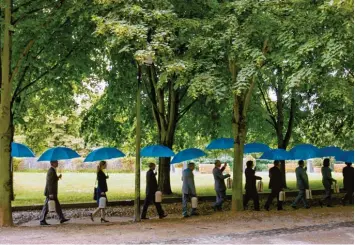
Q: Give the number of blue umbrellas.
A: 11